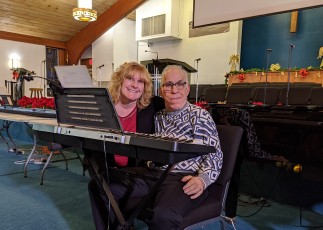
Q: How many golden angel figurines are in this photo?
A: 2